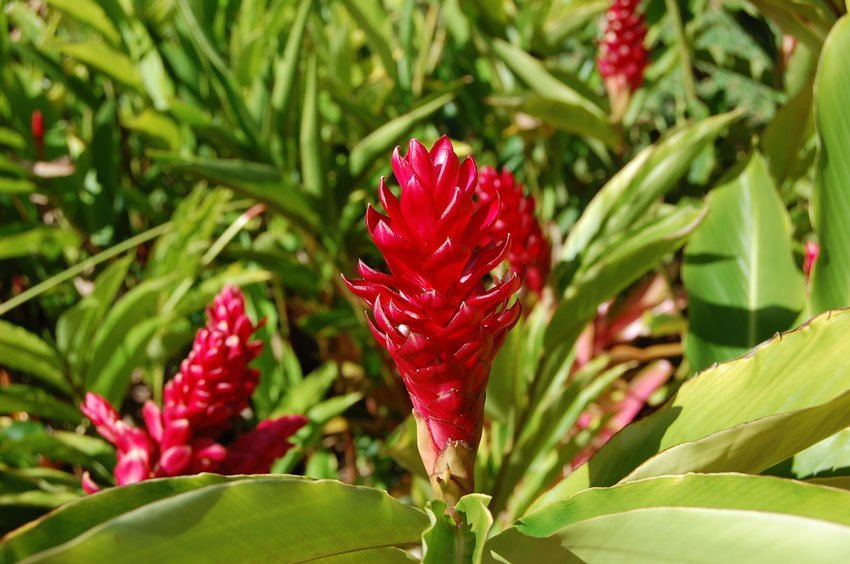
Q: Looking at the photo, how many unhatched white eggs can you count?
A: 1